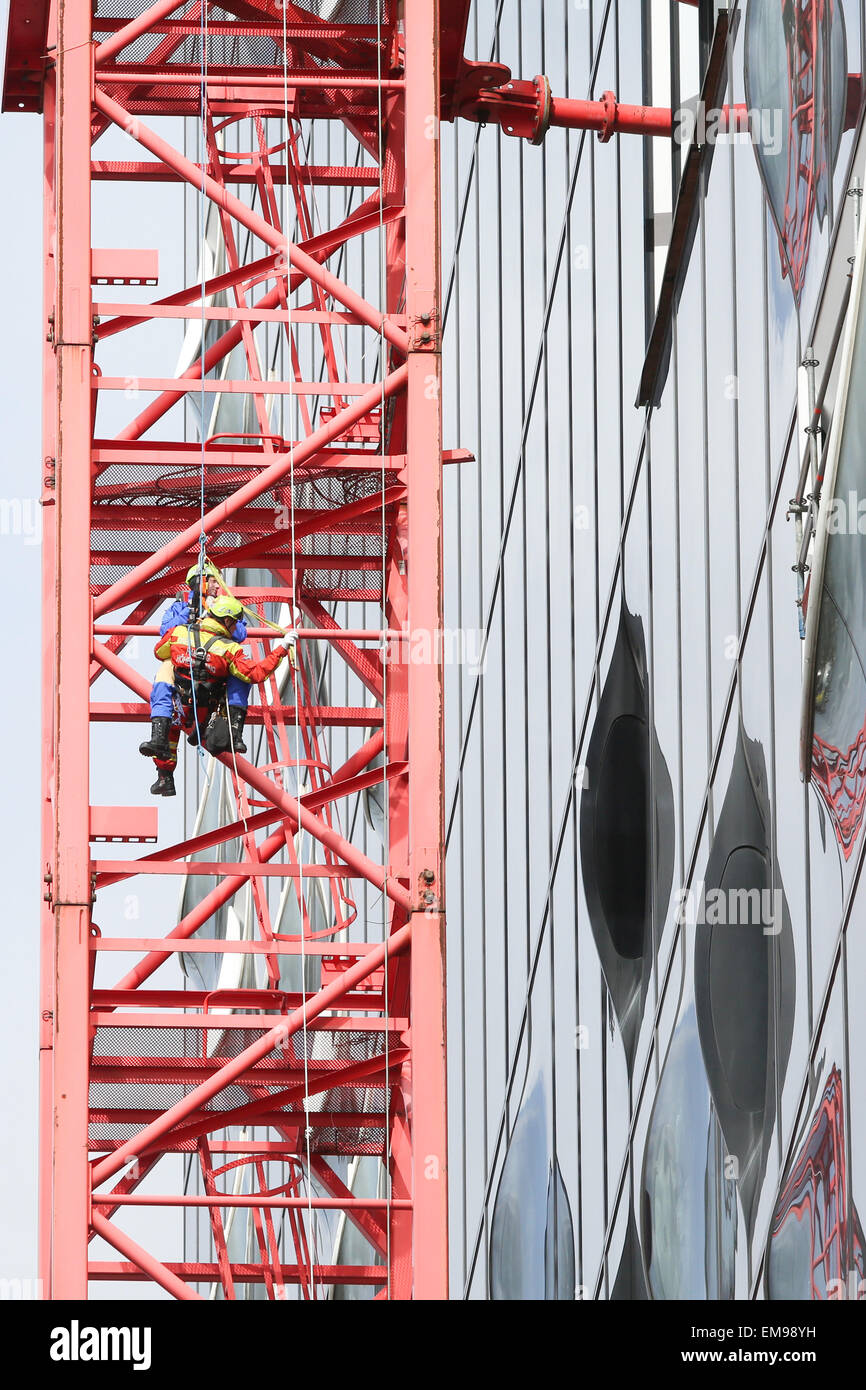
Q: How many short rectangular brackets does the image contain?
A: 2